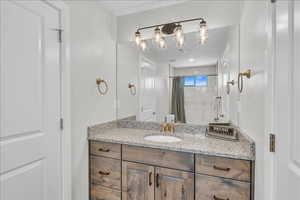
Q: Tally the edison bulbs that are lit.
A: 4